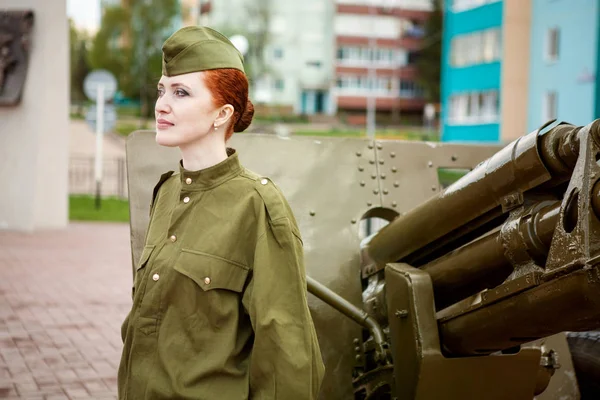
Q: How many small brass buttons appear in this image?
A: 6